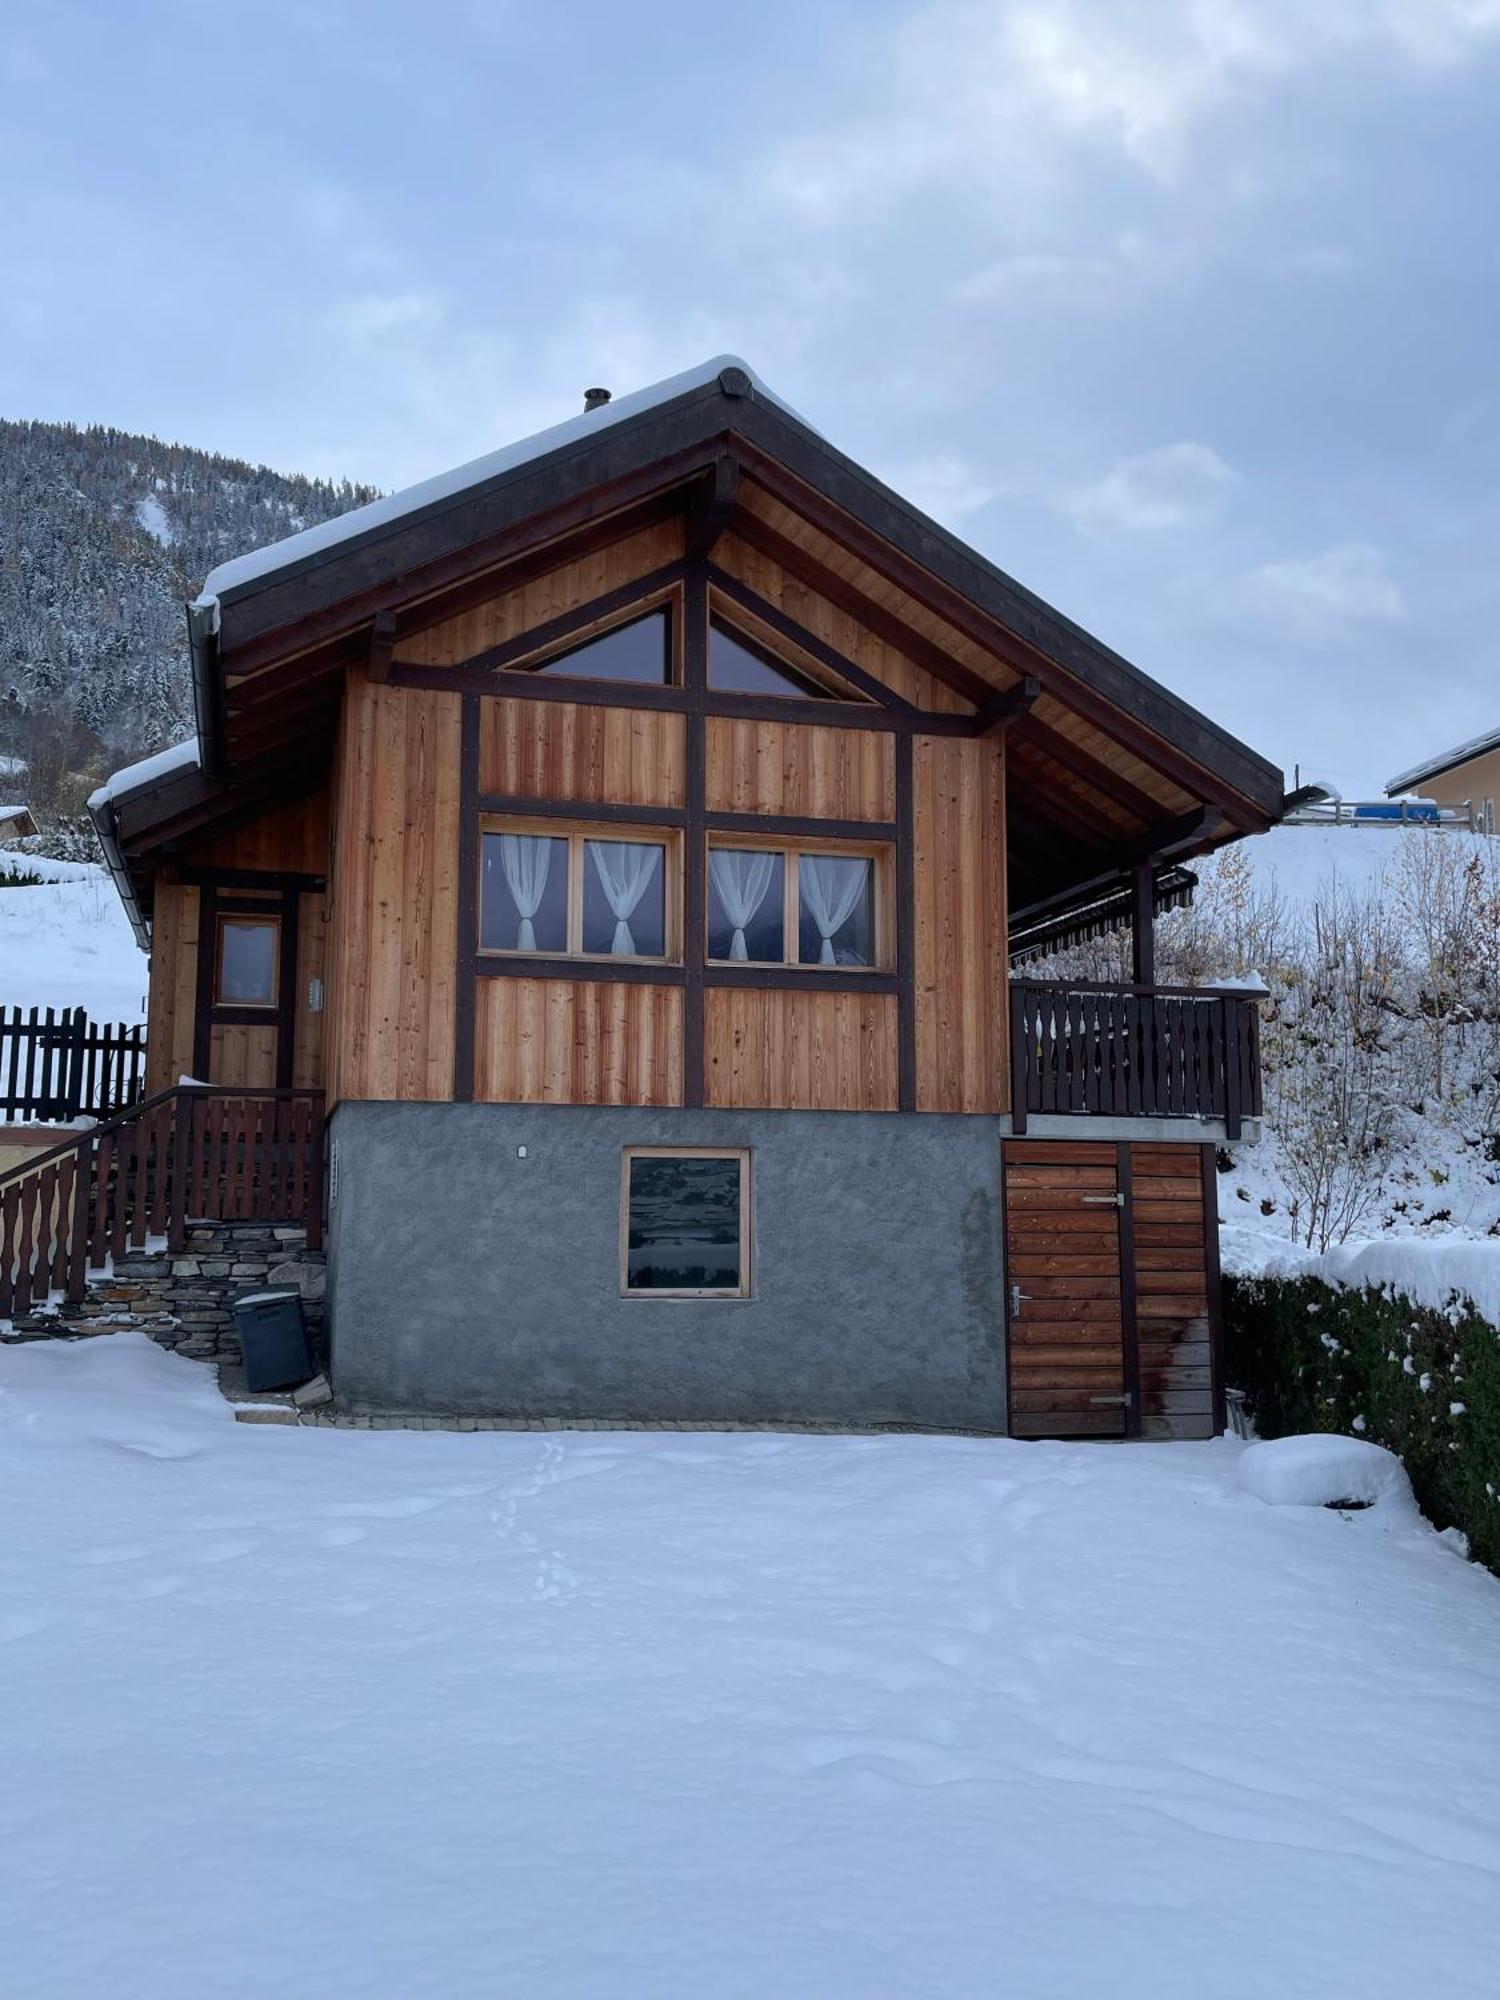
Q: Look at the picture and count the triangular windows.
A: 2